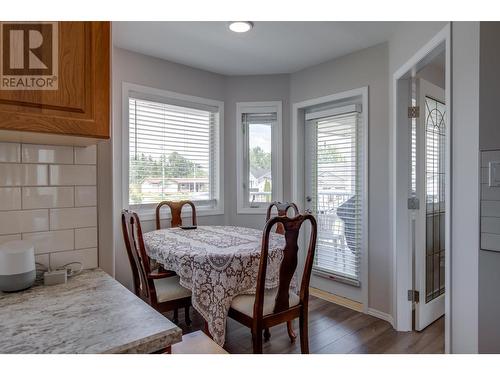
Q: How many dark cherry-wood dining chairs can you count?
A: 4